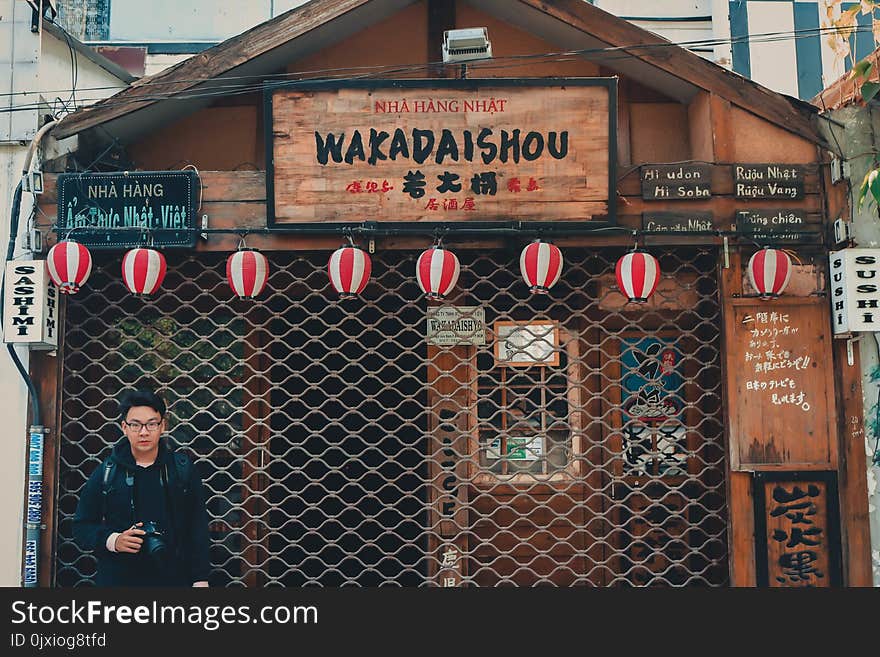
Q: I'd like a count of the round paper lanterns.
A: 8